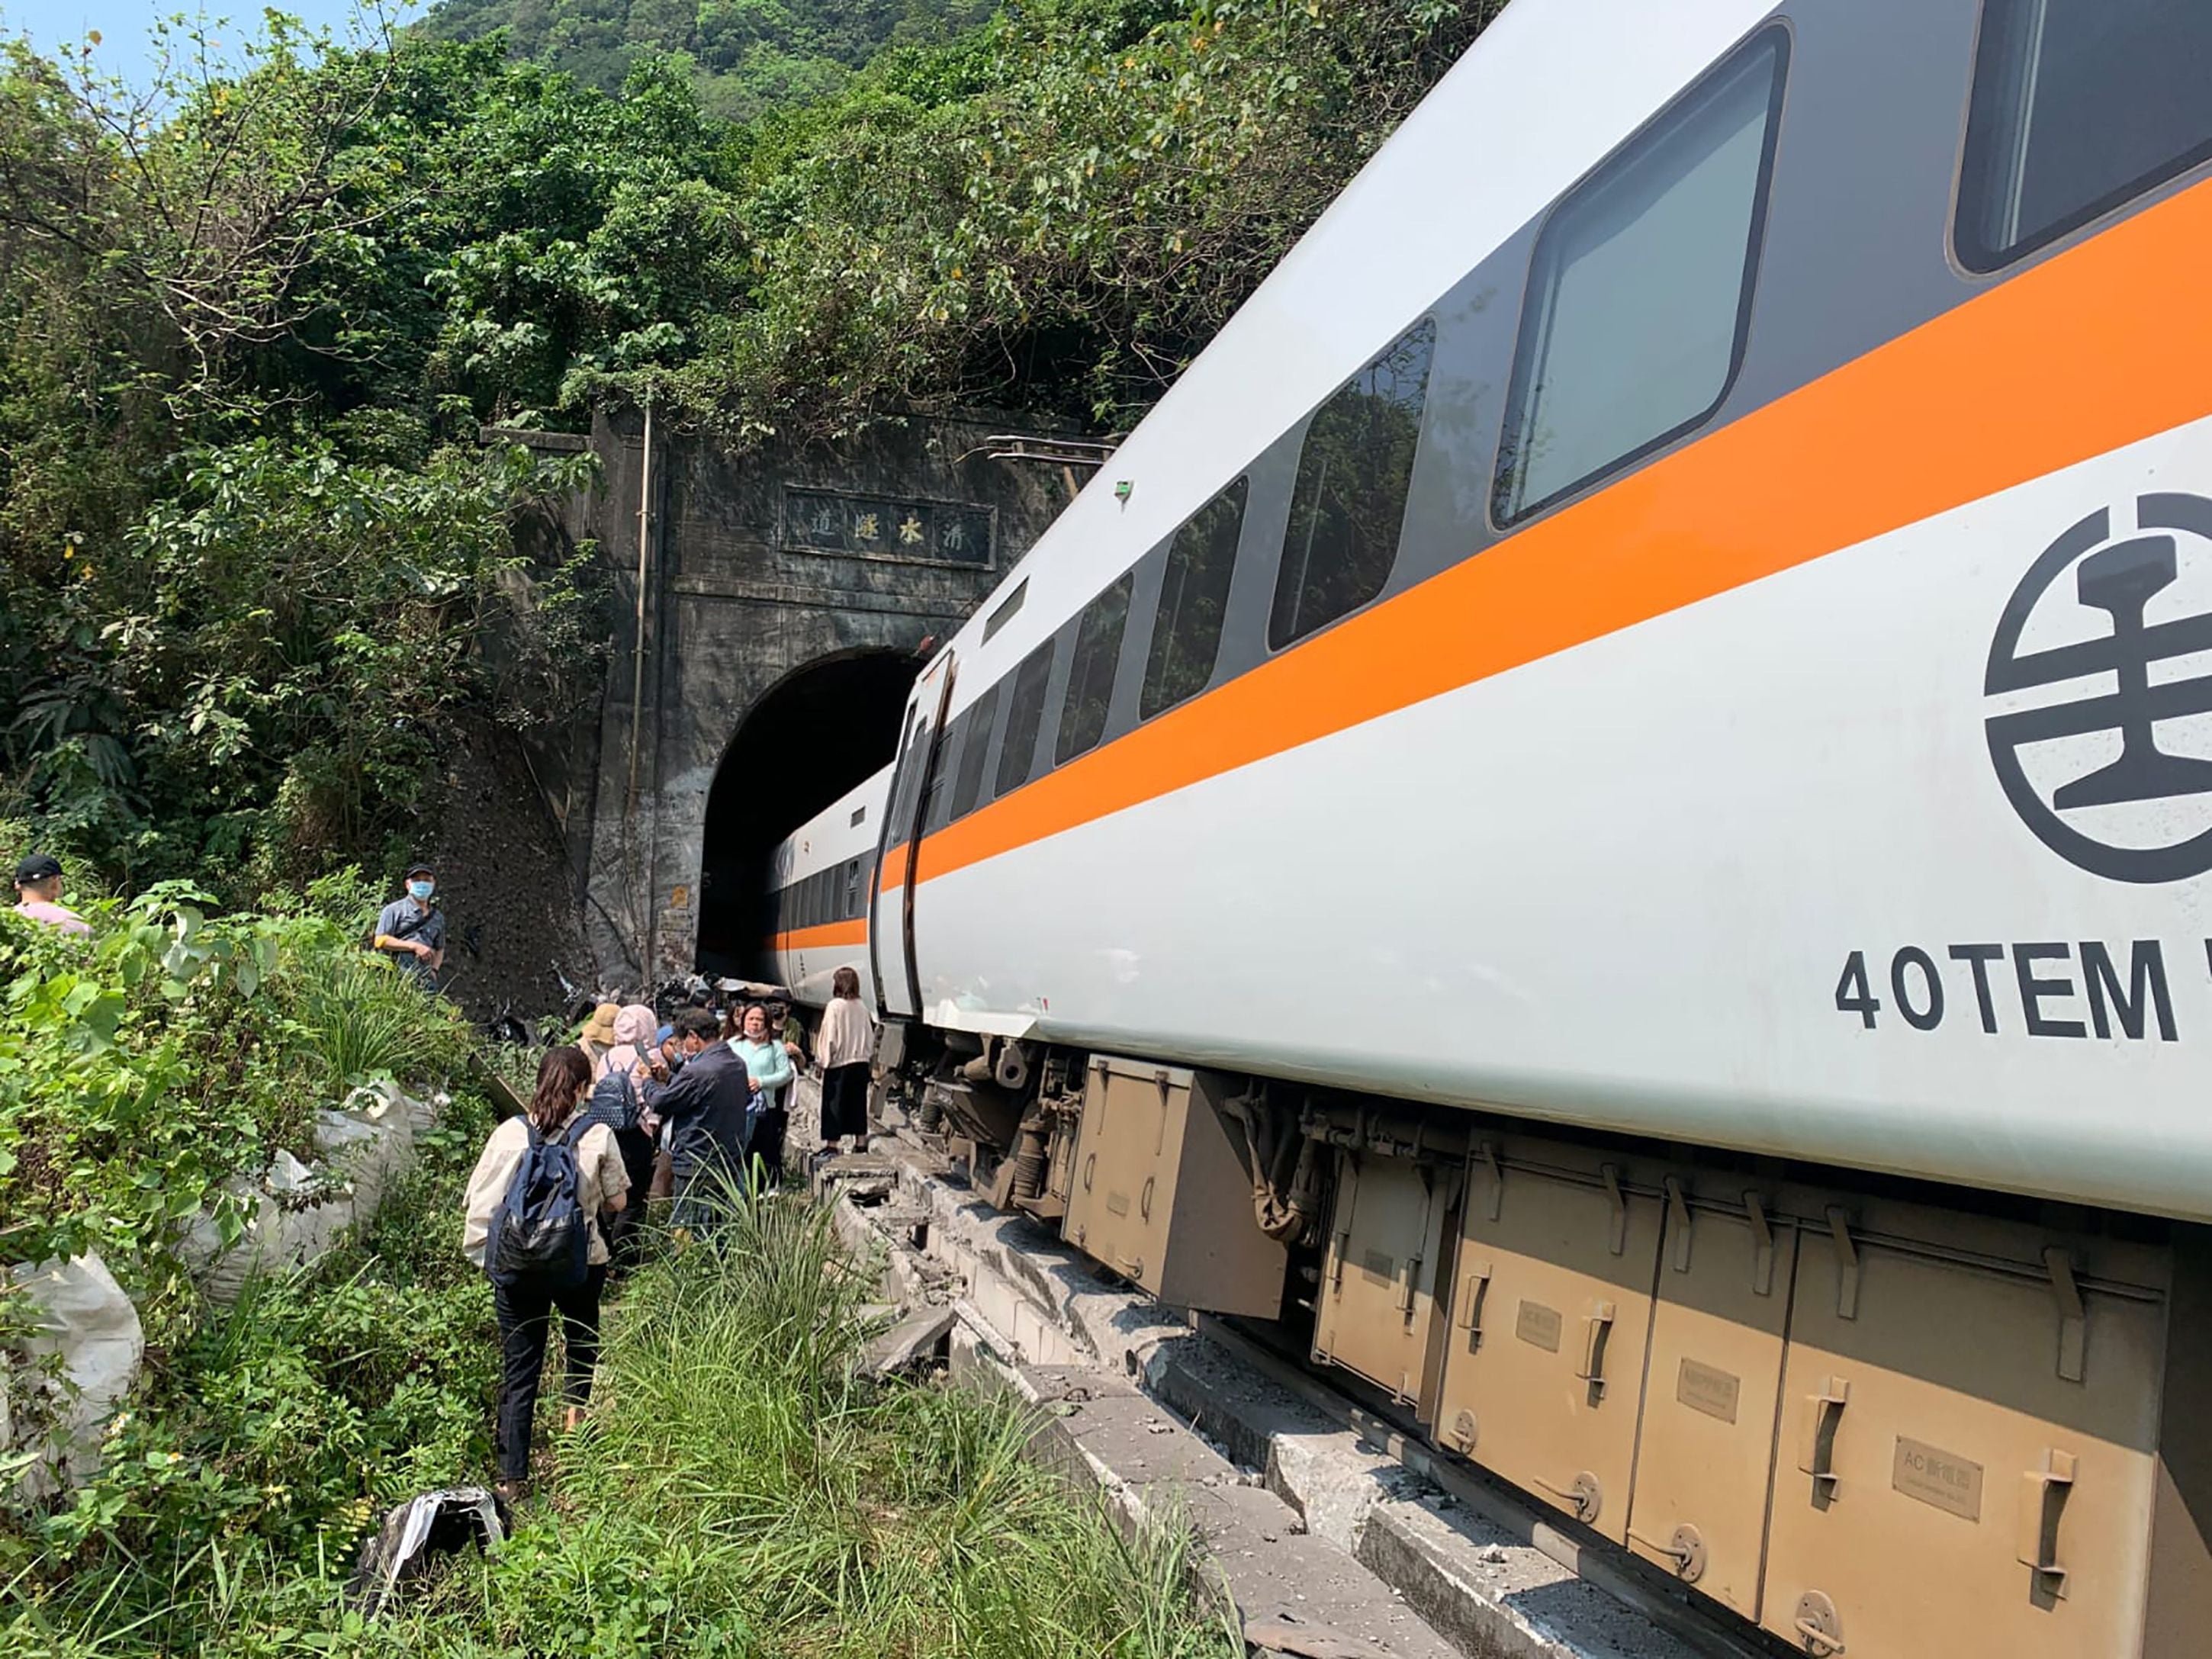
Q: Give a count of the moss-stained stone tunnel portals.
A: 1